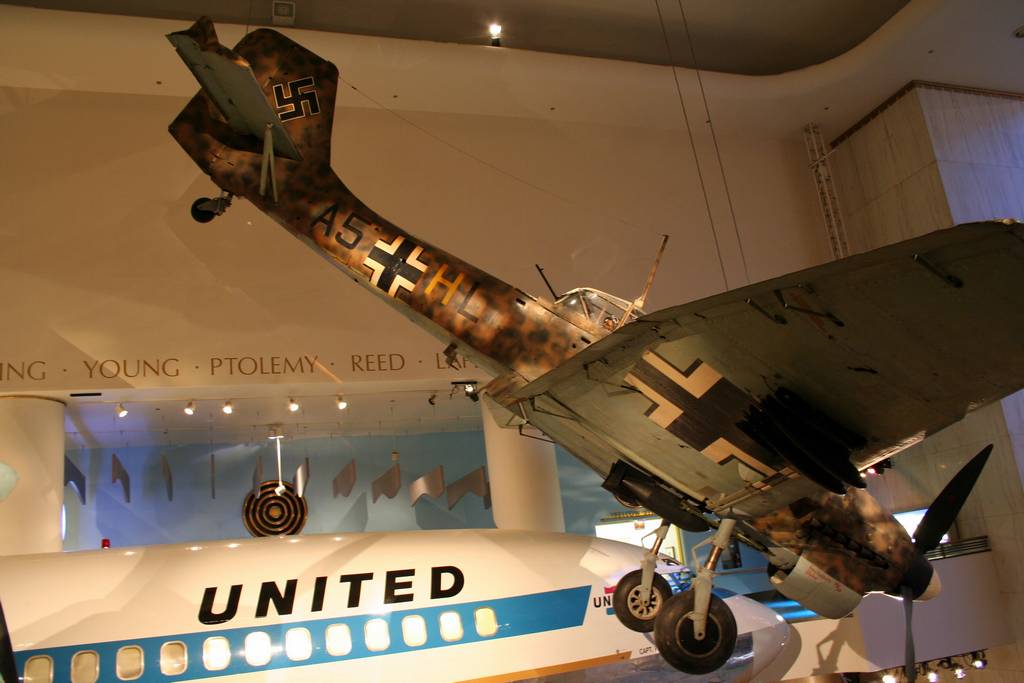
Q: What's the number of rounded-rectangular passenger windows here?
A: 12